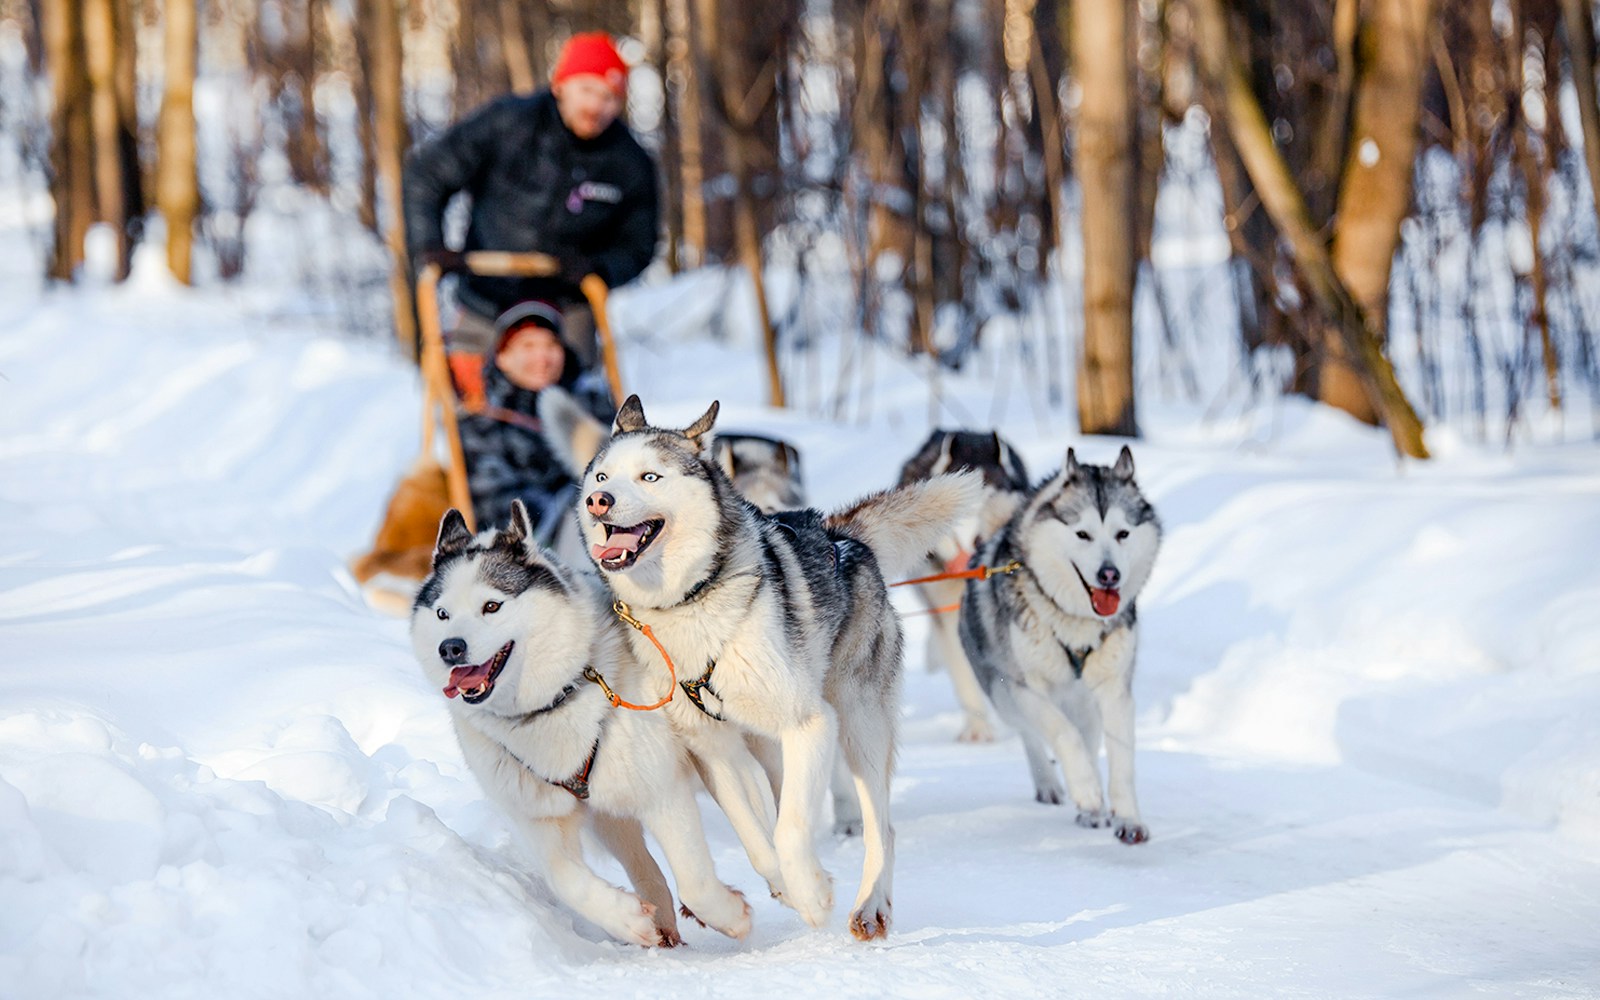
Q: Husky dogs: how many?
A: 5